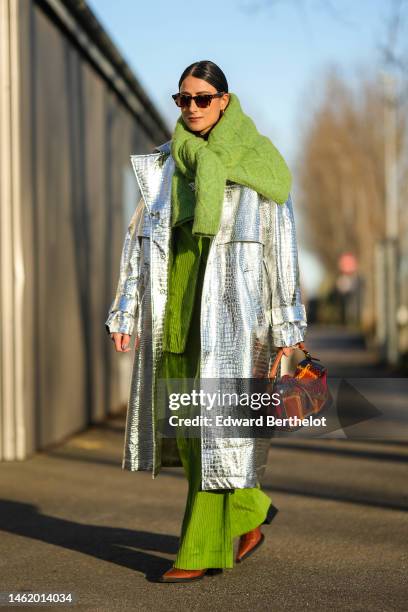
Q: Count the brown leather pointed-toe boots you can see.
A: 2